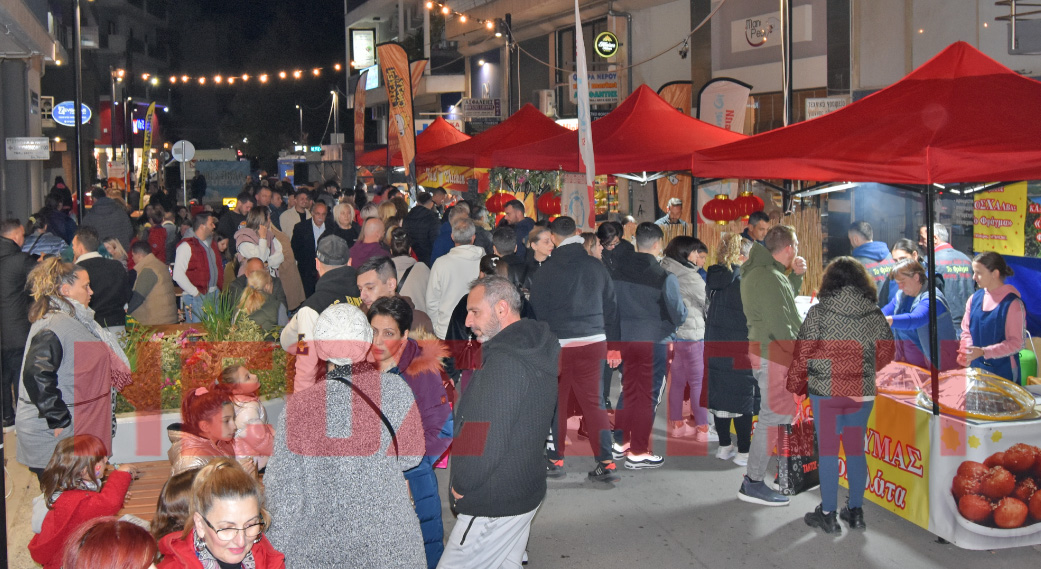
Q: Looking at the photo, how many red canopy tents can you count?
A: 4